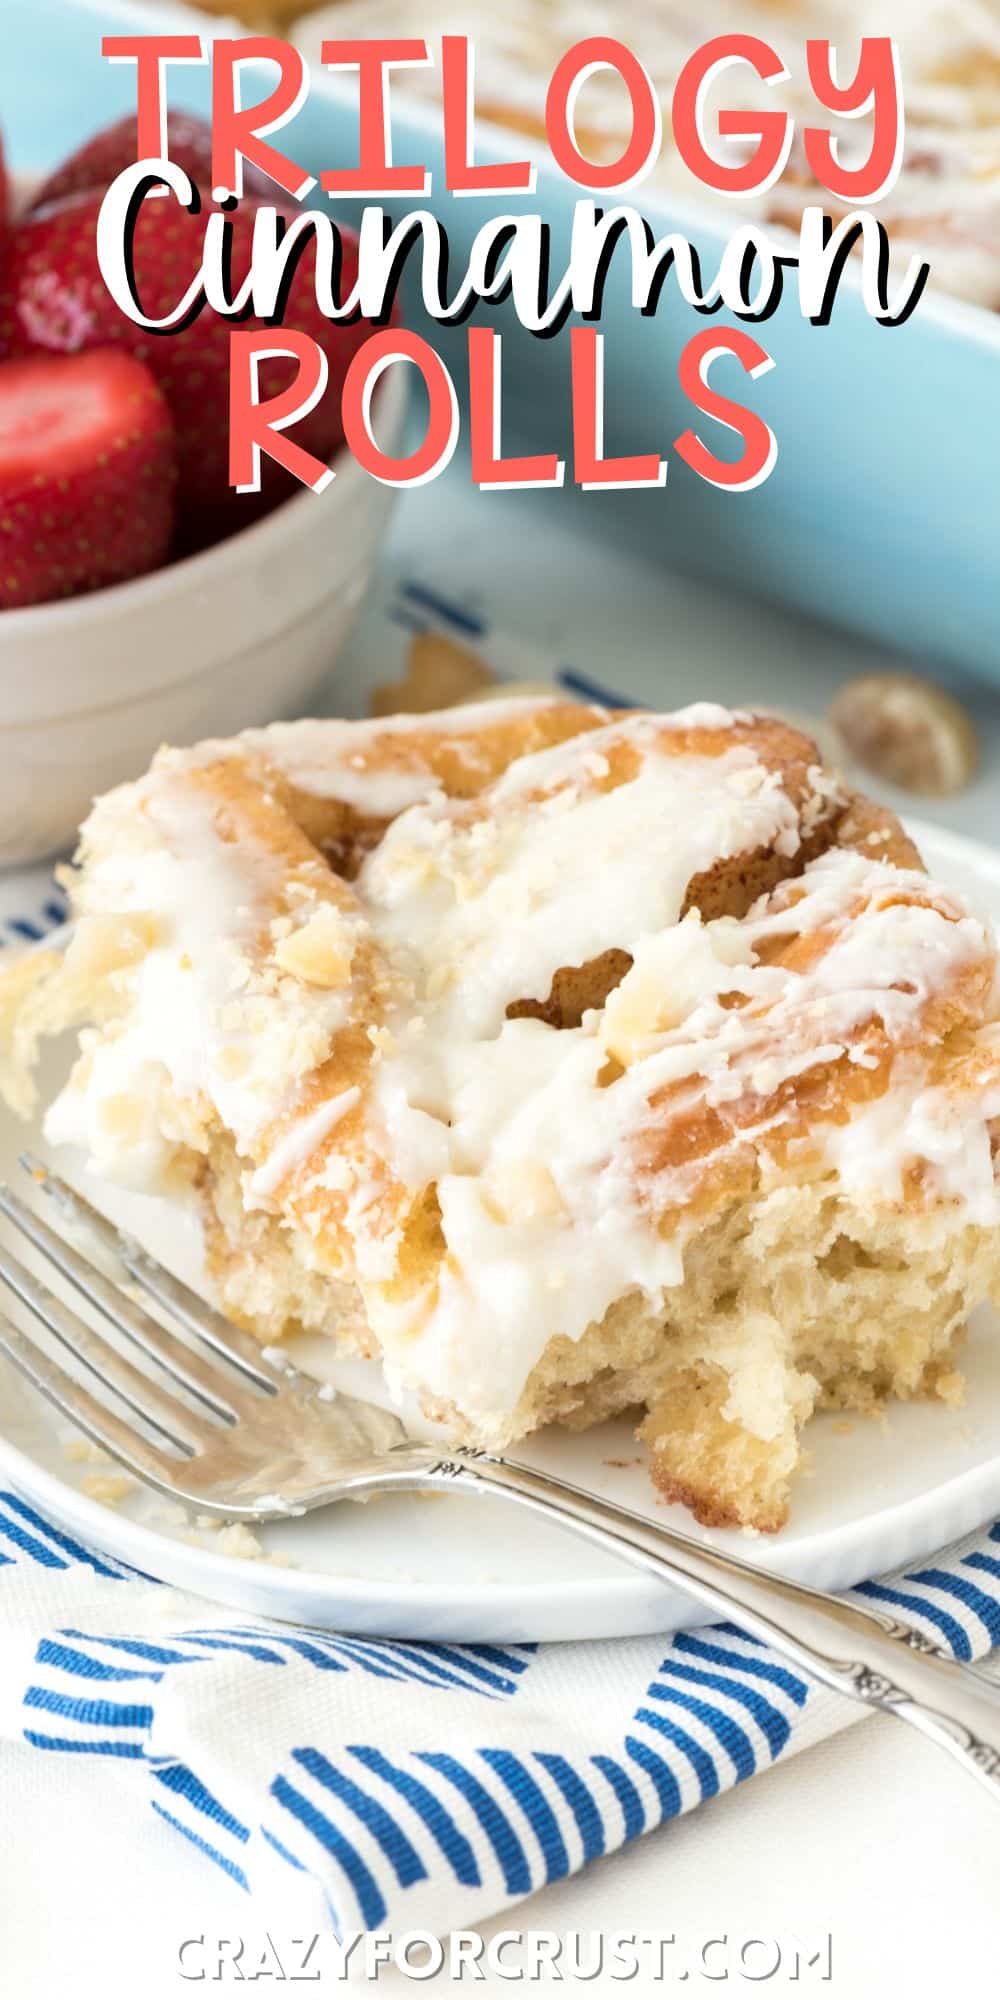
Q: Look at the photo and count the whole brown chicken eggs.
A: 0